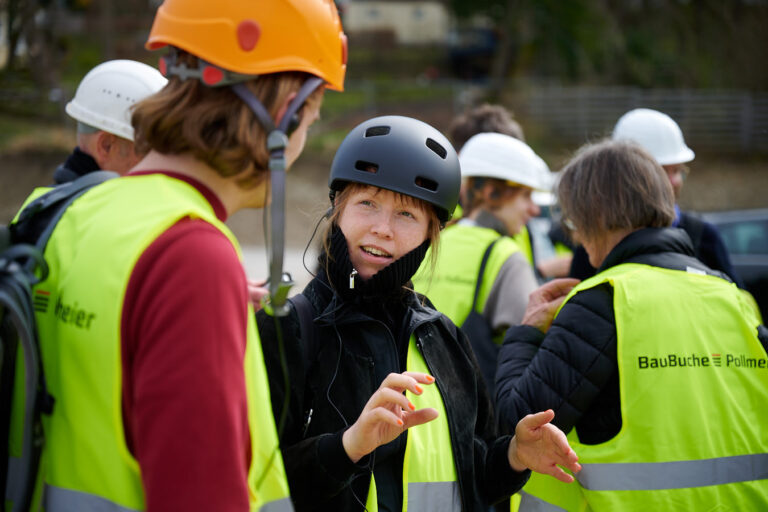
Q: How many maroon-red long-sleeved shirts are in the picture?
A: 1